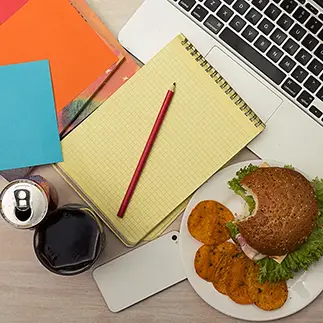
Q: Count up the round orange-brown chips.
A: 5